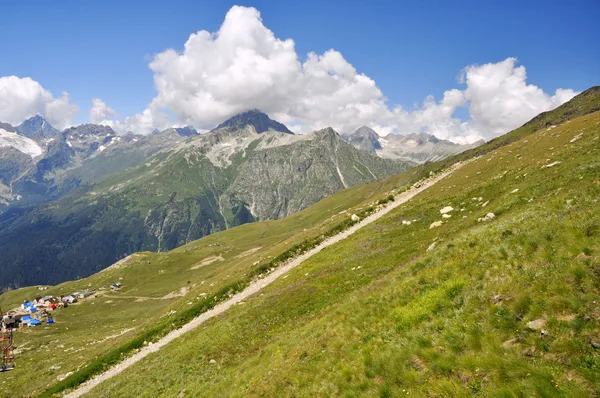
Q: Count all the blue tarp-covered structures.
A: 5